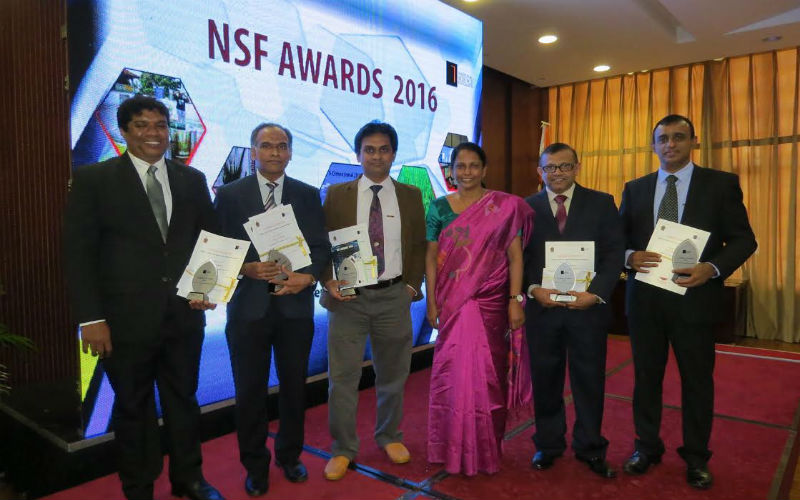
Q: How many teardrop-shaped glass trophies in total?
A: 5